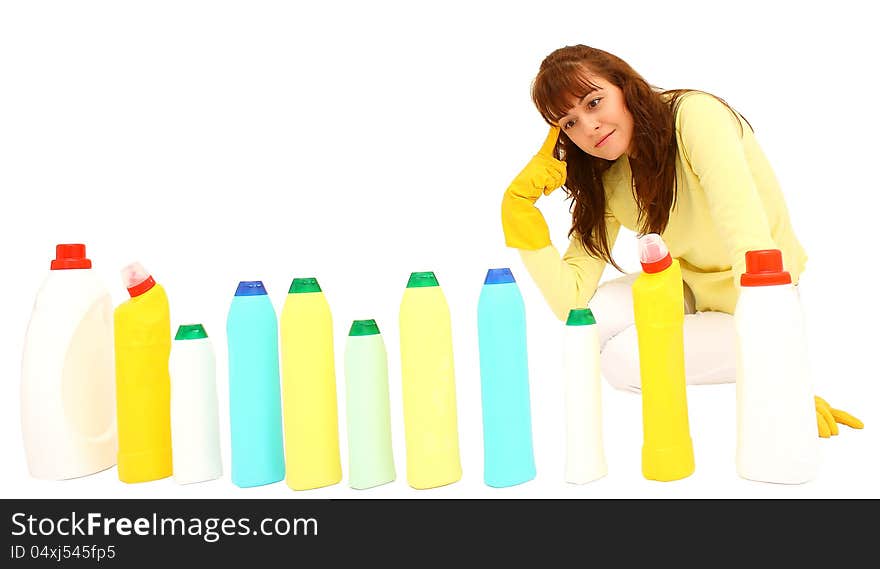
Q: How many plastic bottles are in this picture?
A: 11